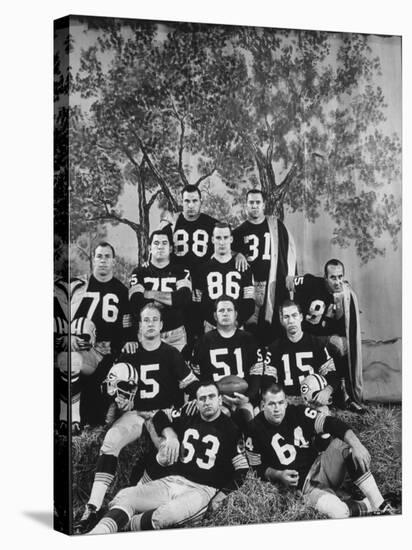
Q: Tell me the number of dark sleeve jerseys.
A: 11